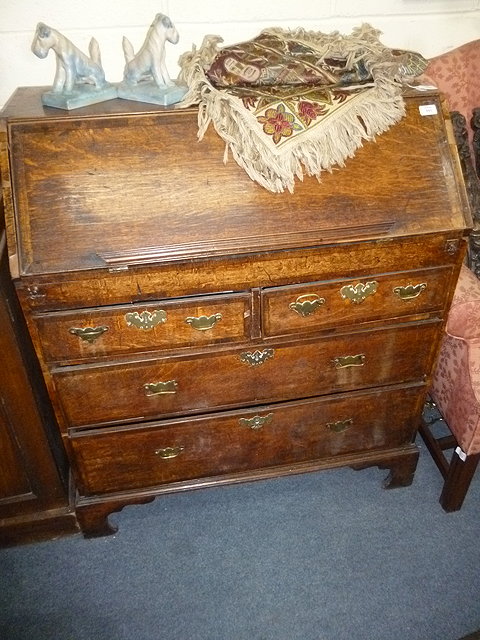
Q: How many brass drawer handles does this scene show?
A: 8